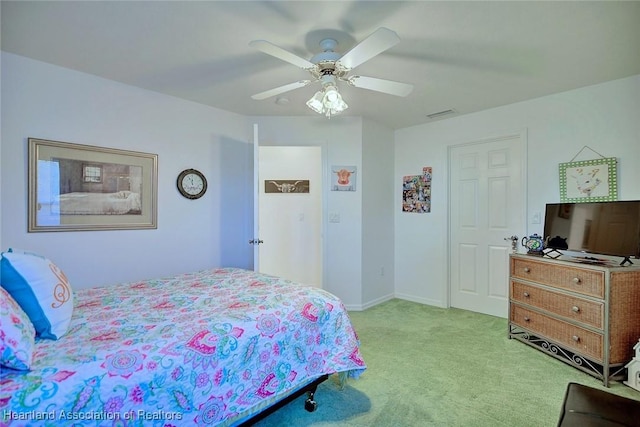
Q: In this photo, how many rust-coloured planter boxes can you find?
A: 0